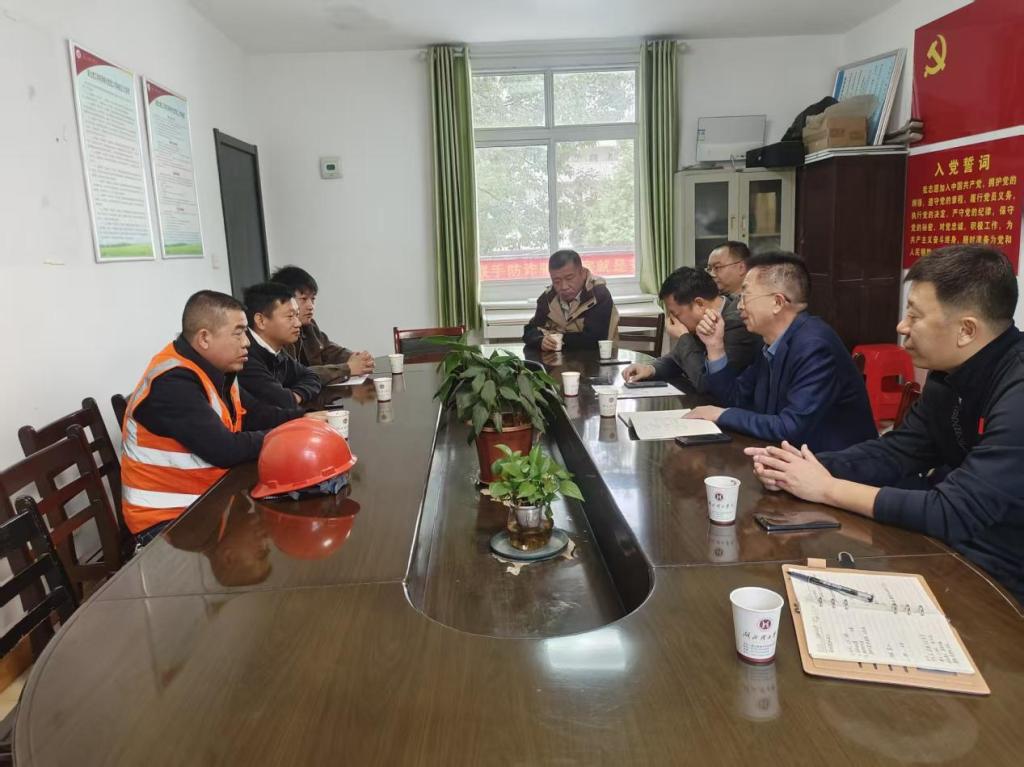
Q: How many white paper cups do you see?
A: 9